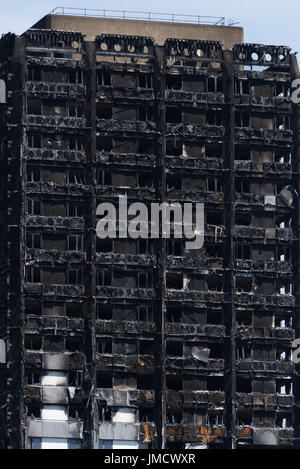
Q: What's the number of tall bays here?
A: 4